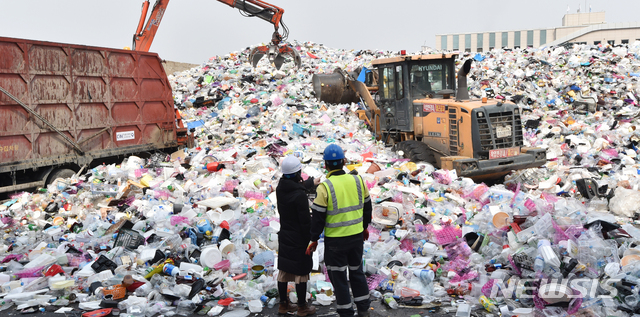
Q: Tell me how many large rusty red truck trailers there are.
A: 1